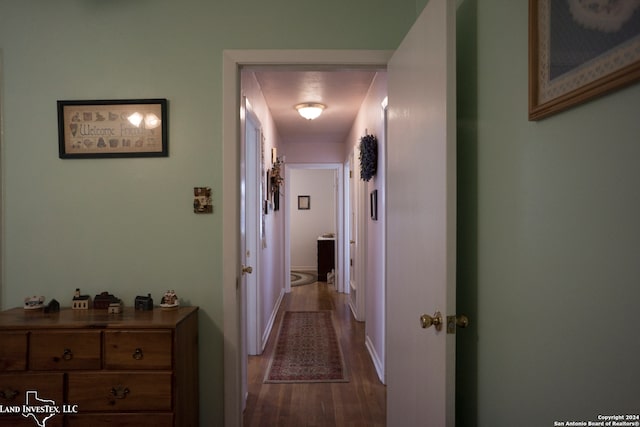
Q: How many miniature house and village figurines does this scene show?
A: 7